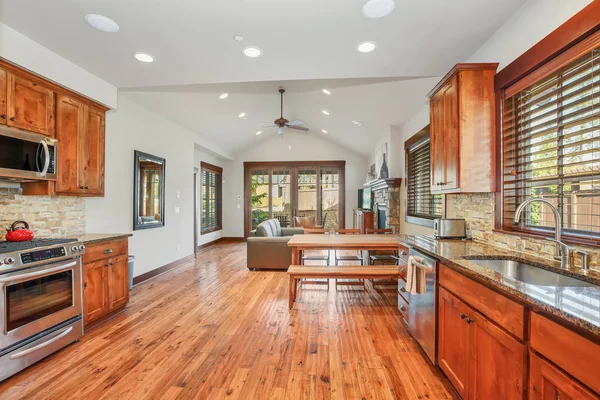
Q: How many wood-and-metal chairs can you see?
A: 3